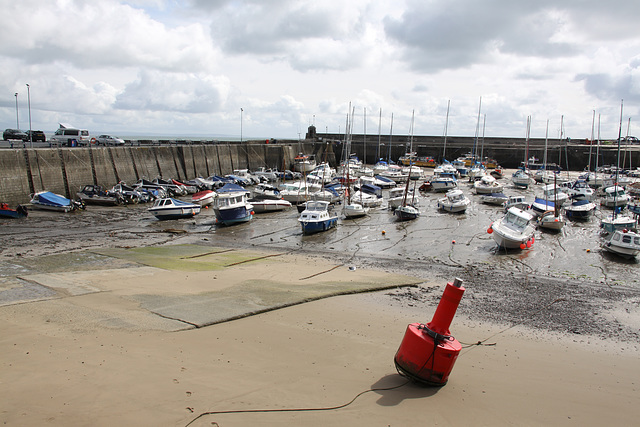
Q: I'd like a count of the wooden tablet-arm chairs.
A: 0